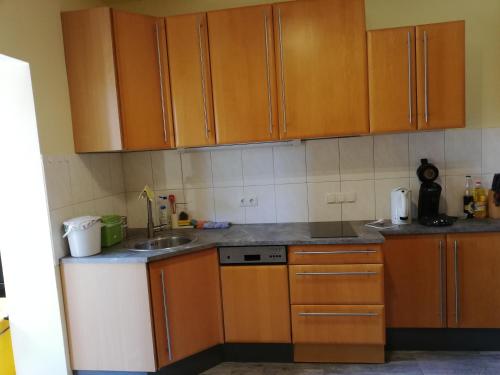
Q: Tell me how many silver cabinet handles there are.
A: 12